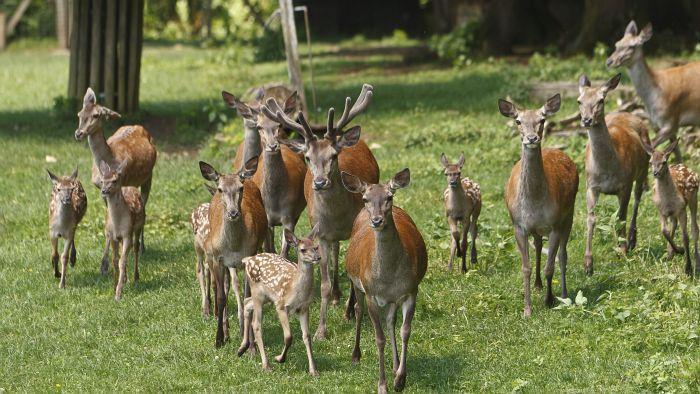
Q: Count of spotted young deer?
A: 6